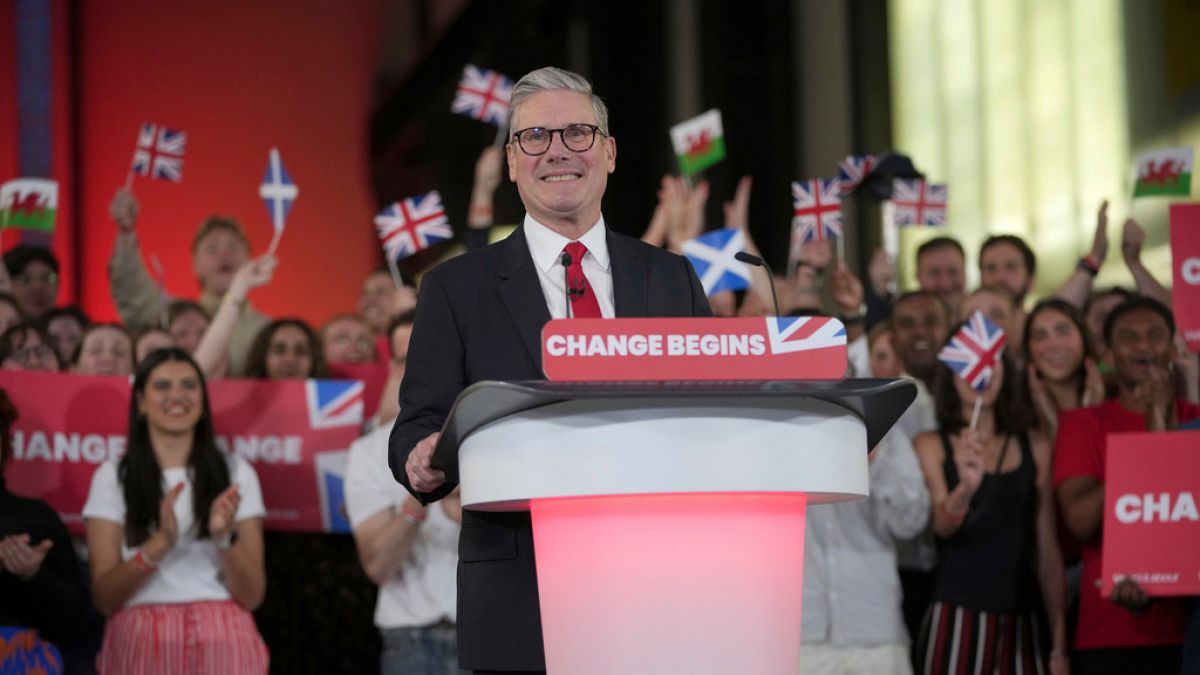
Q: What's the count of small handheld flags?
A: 12